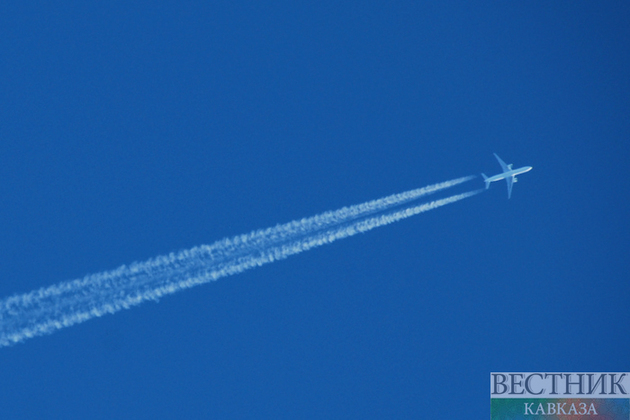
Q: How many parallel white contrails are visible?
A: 2